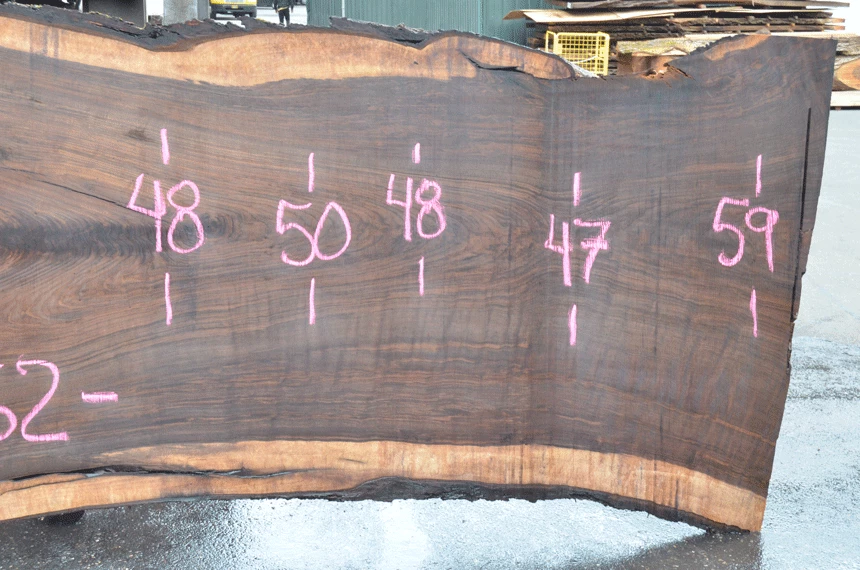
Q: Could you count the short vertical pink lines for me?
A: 10